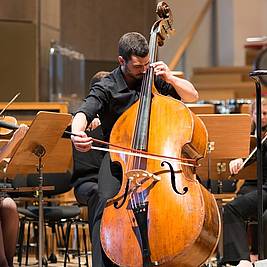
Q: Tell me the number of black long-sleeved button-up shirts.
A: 1